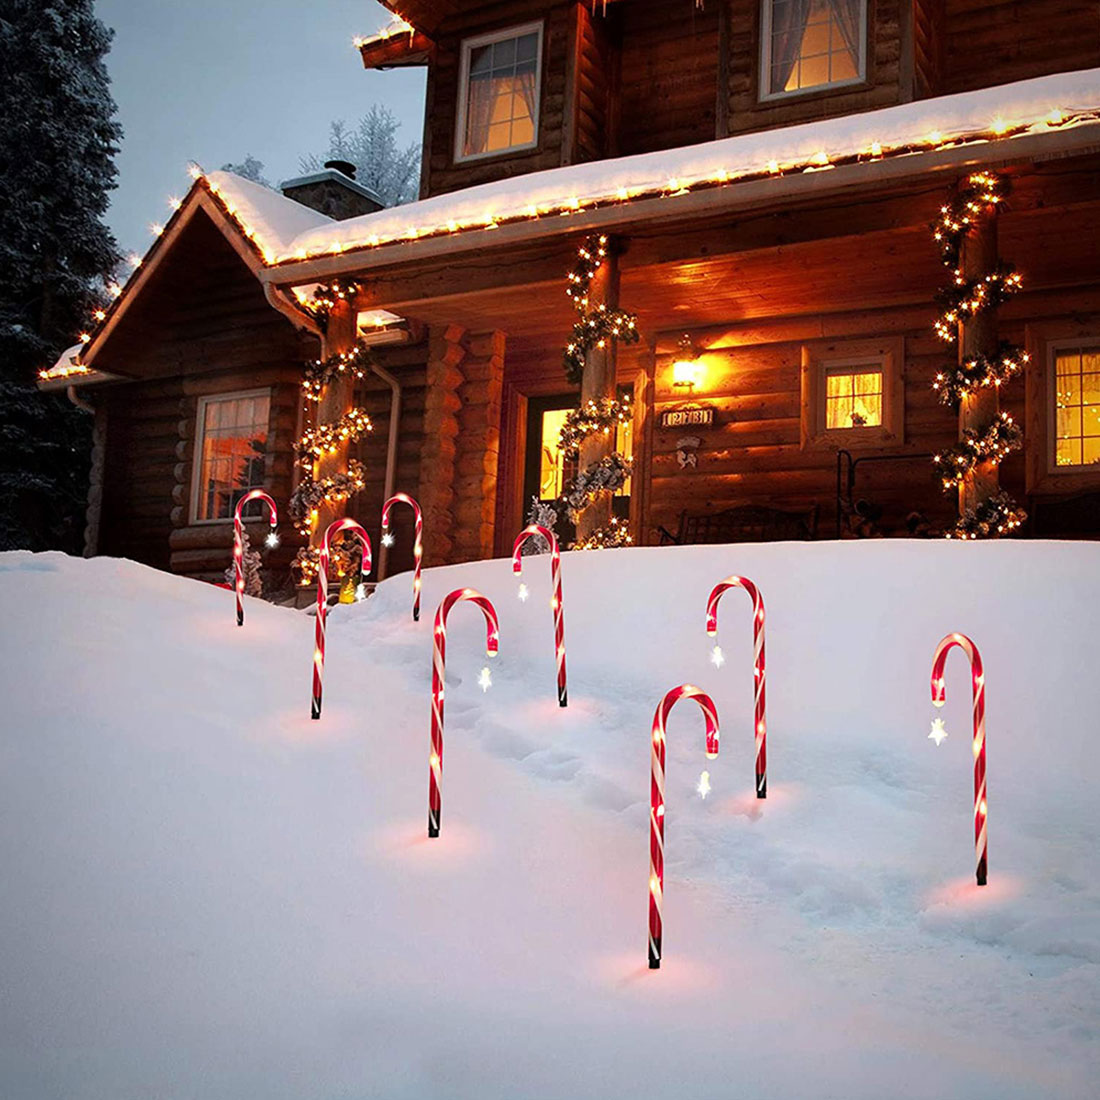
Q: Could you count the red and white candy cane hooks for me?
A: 8